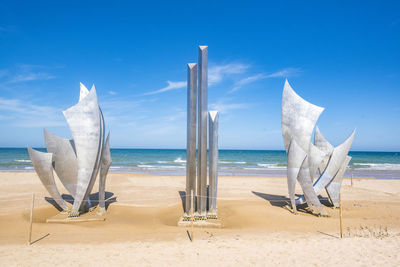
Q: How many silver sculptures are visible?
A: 3